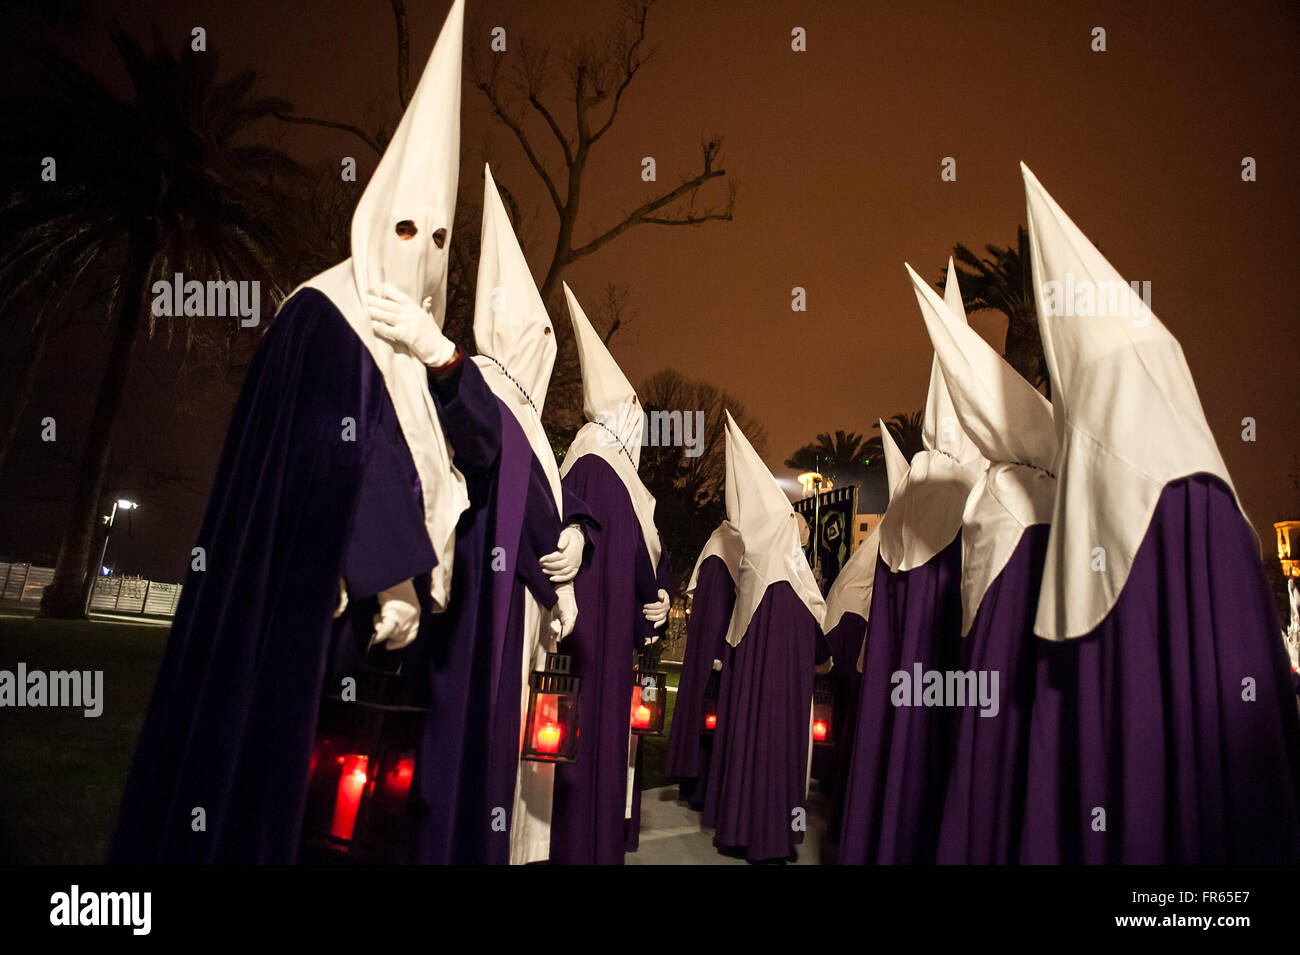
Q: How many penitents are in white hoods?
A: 9